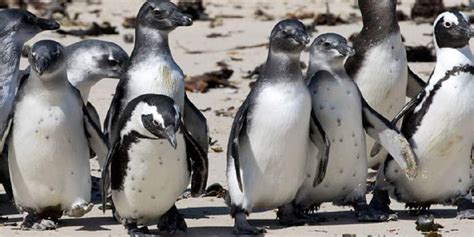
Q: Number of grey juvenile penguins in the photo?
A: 7